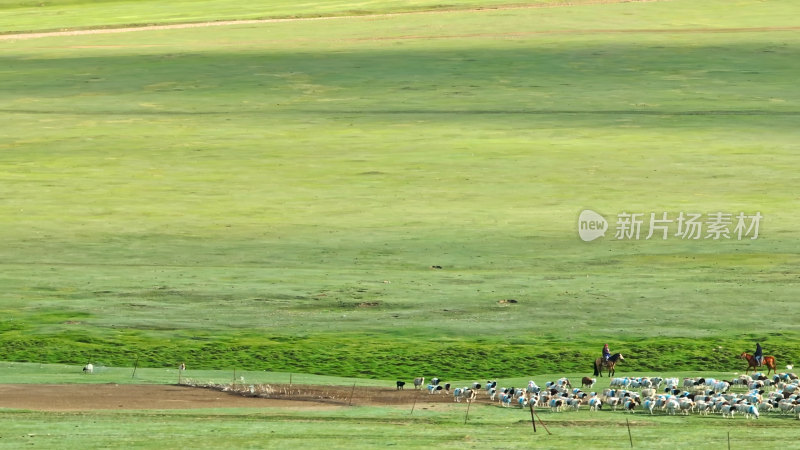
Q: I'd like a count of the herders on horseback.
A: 2